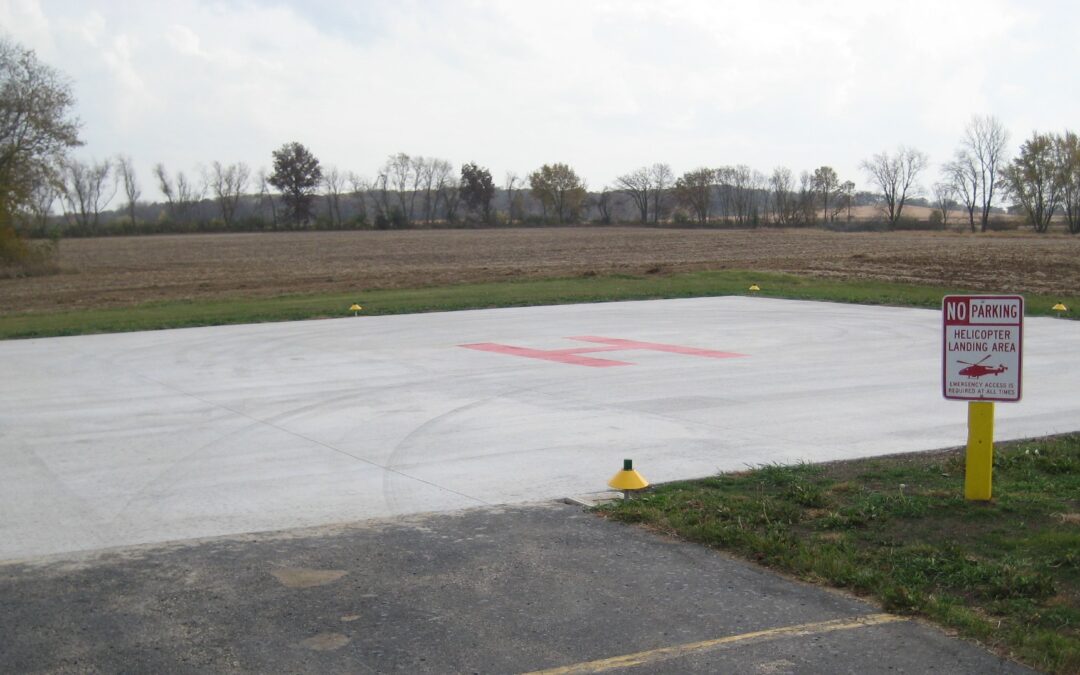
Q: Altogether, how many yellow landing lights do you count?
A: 4